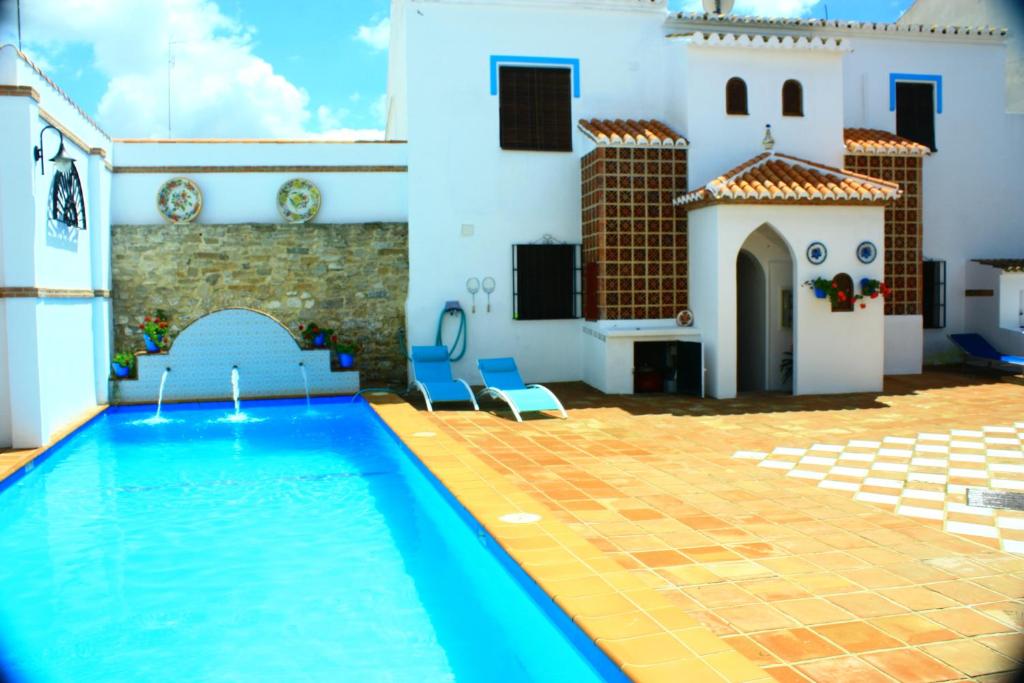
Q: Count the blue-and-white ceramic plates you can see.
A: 2